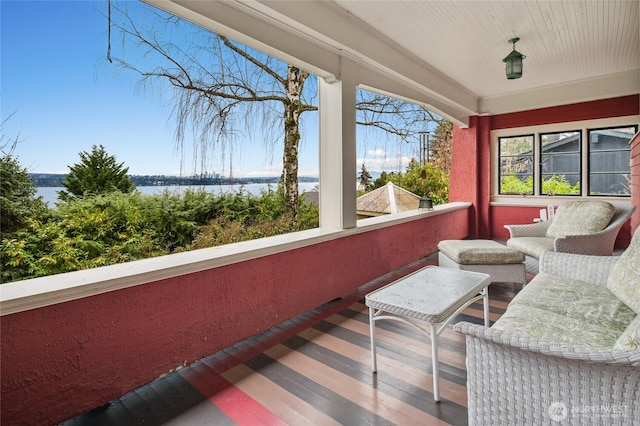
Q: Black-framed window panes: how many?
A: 3